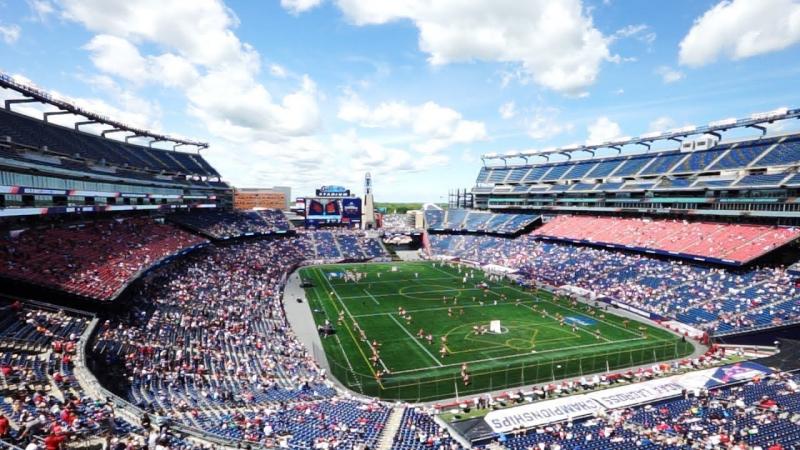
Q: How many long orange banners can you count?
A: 0